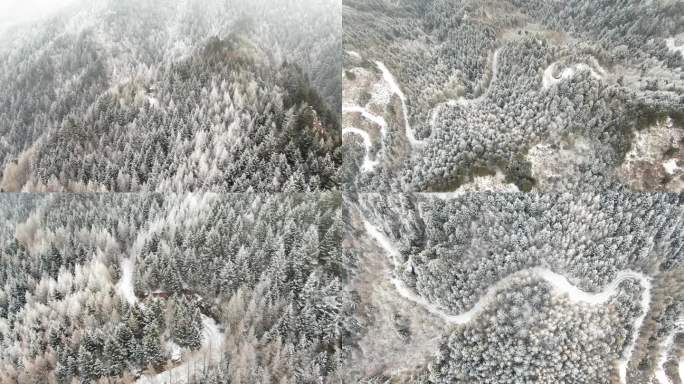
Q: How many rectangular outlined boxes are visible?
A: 0